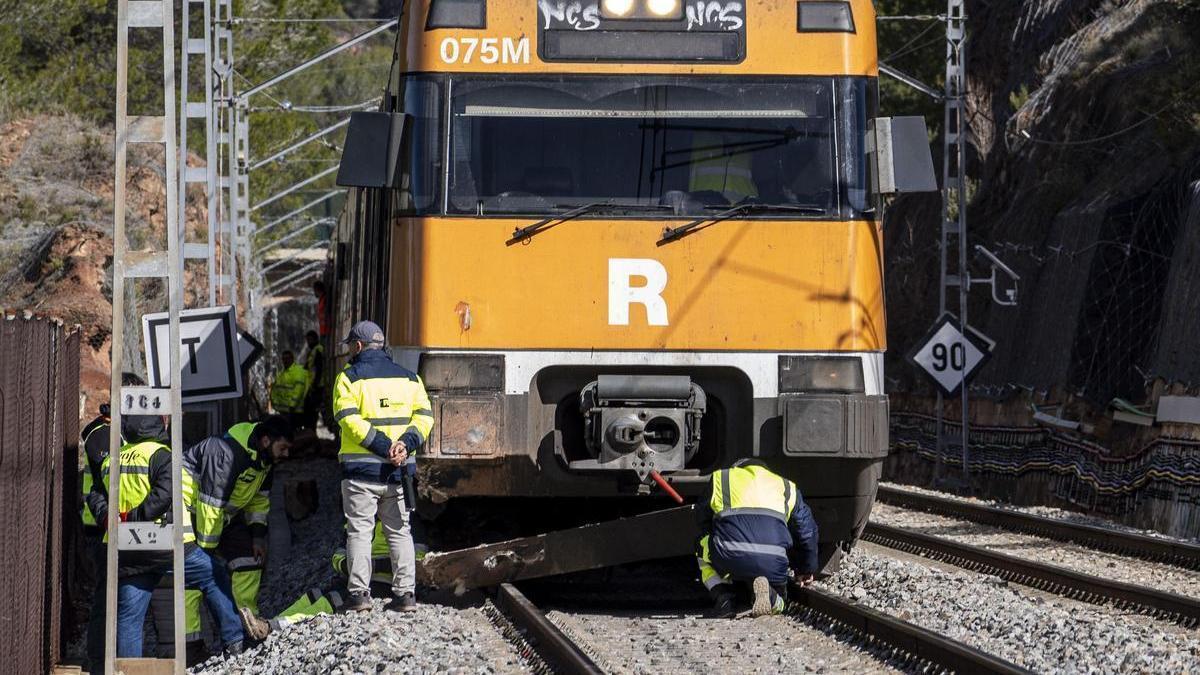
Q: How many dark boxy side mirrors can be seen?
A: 2